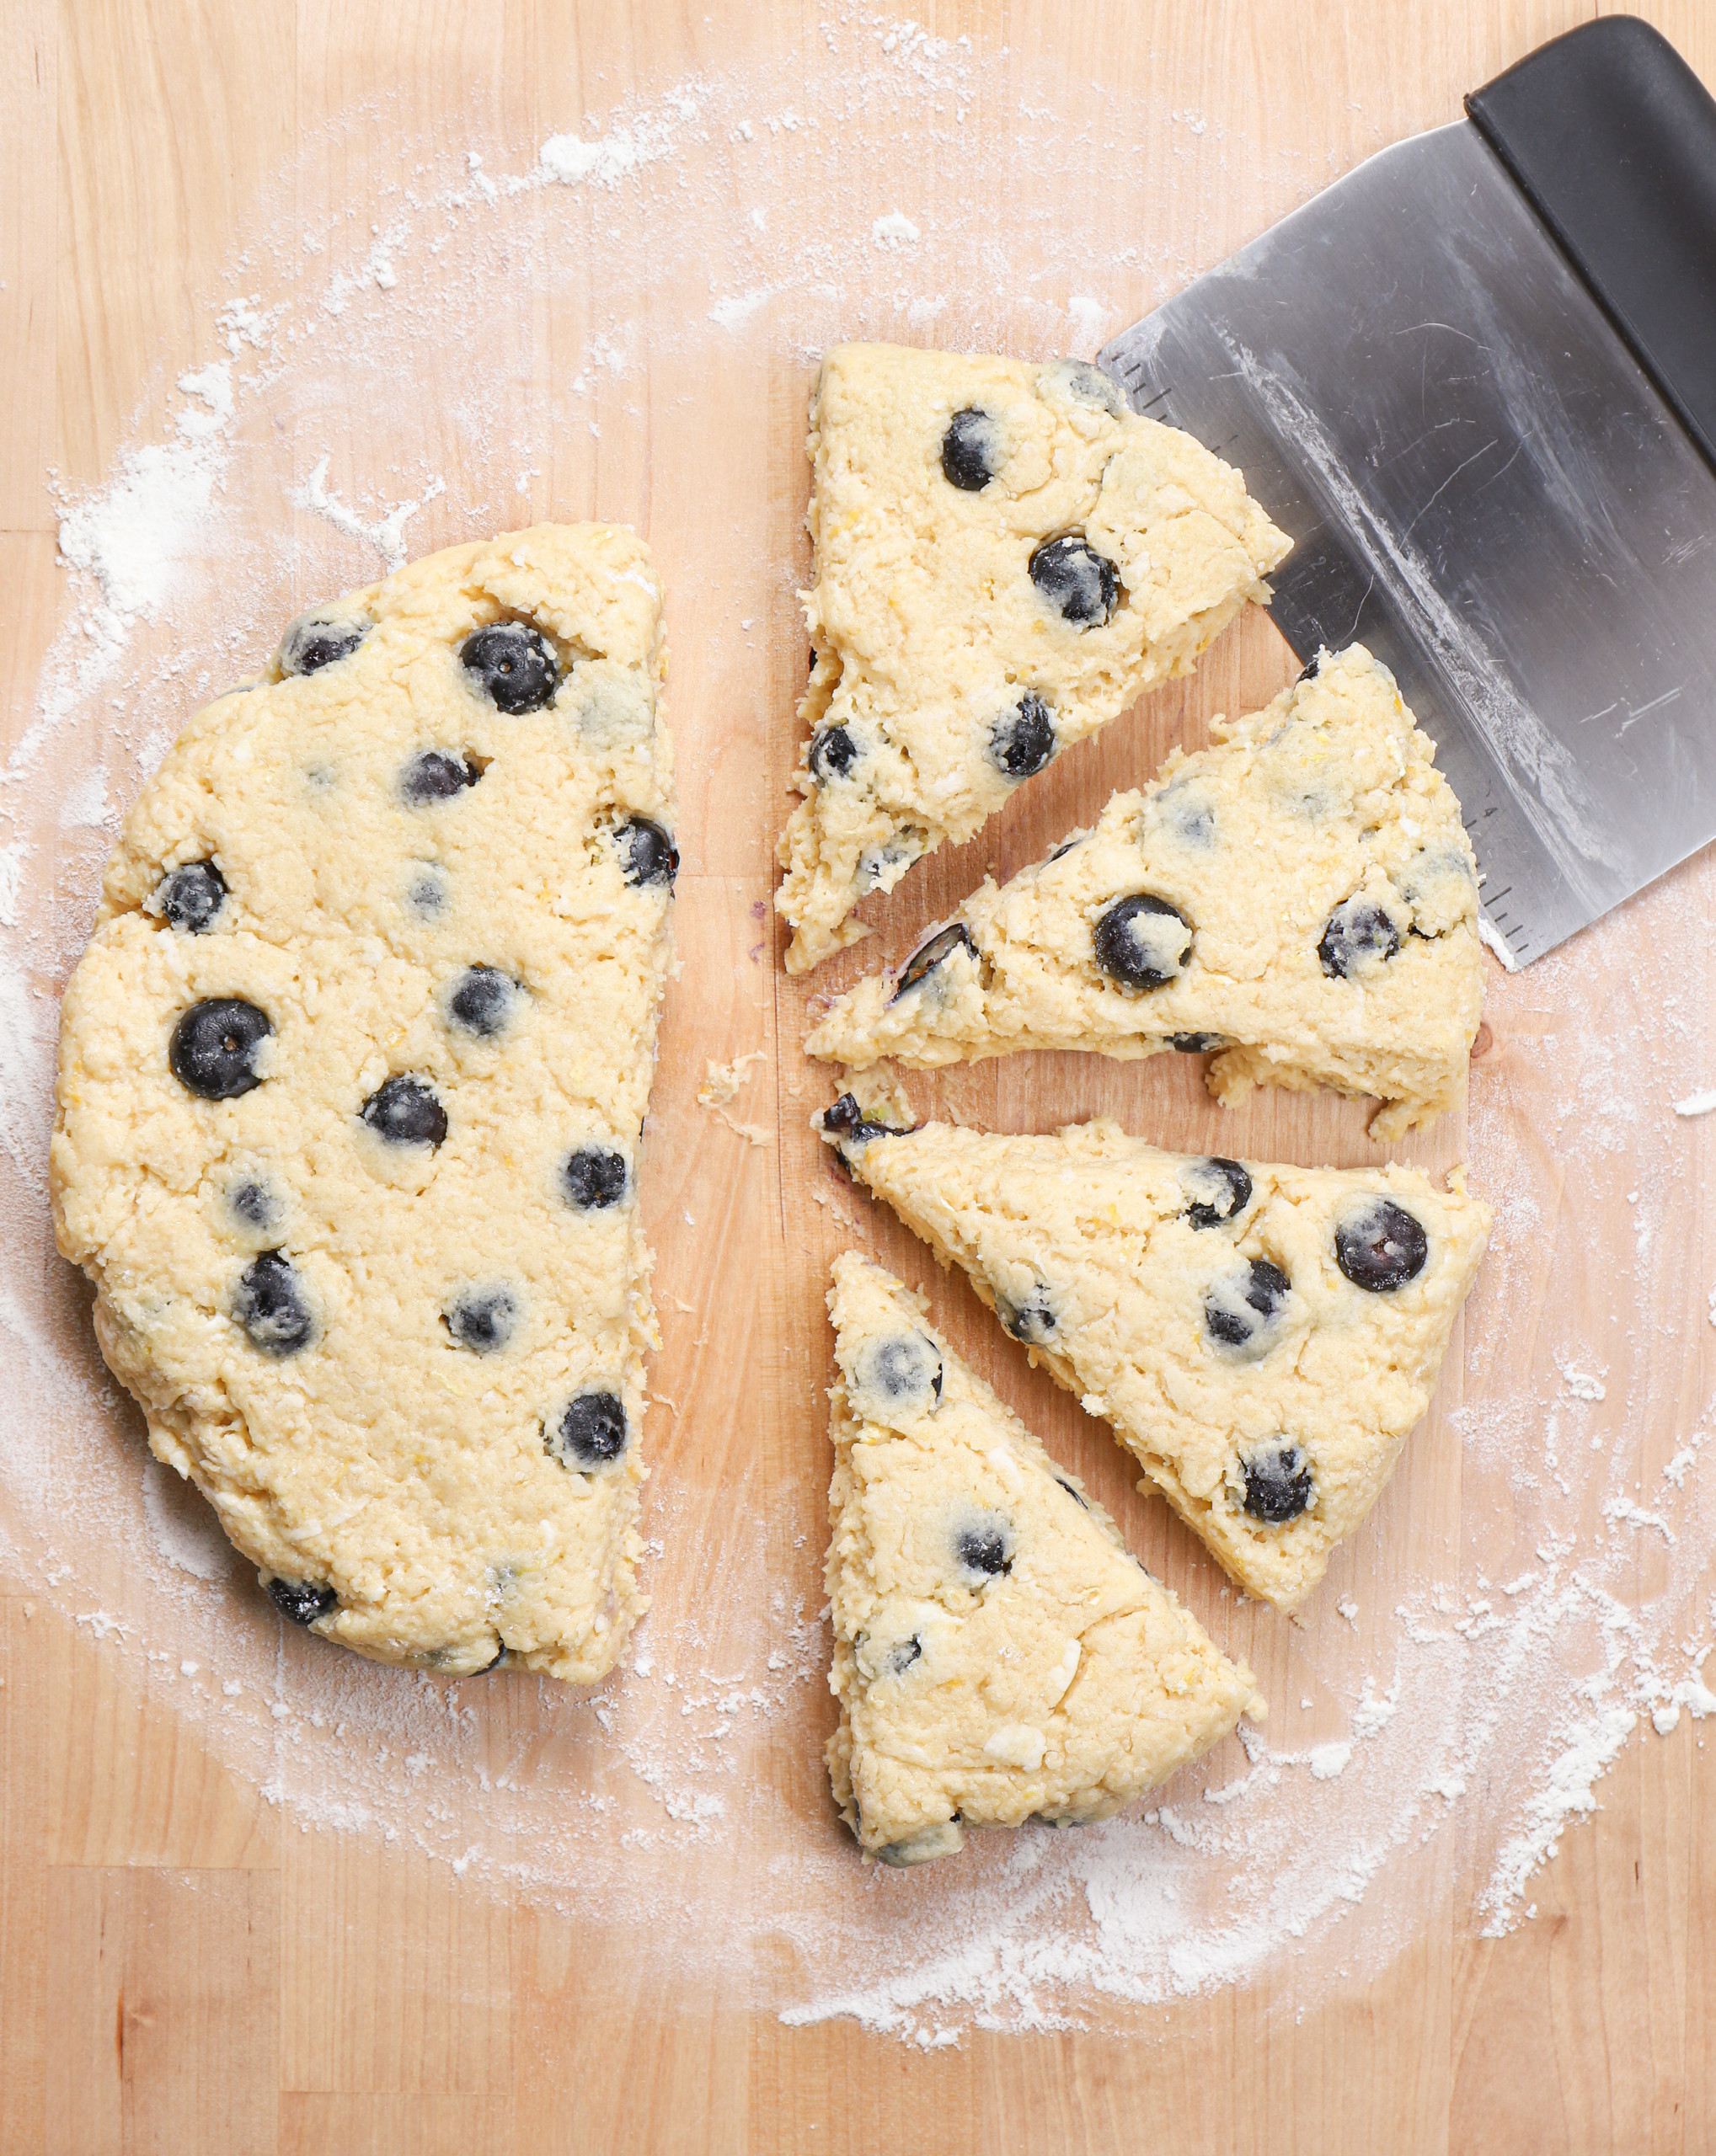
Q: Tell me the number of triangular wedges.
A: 4